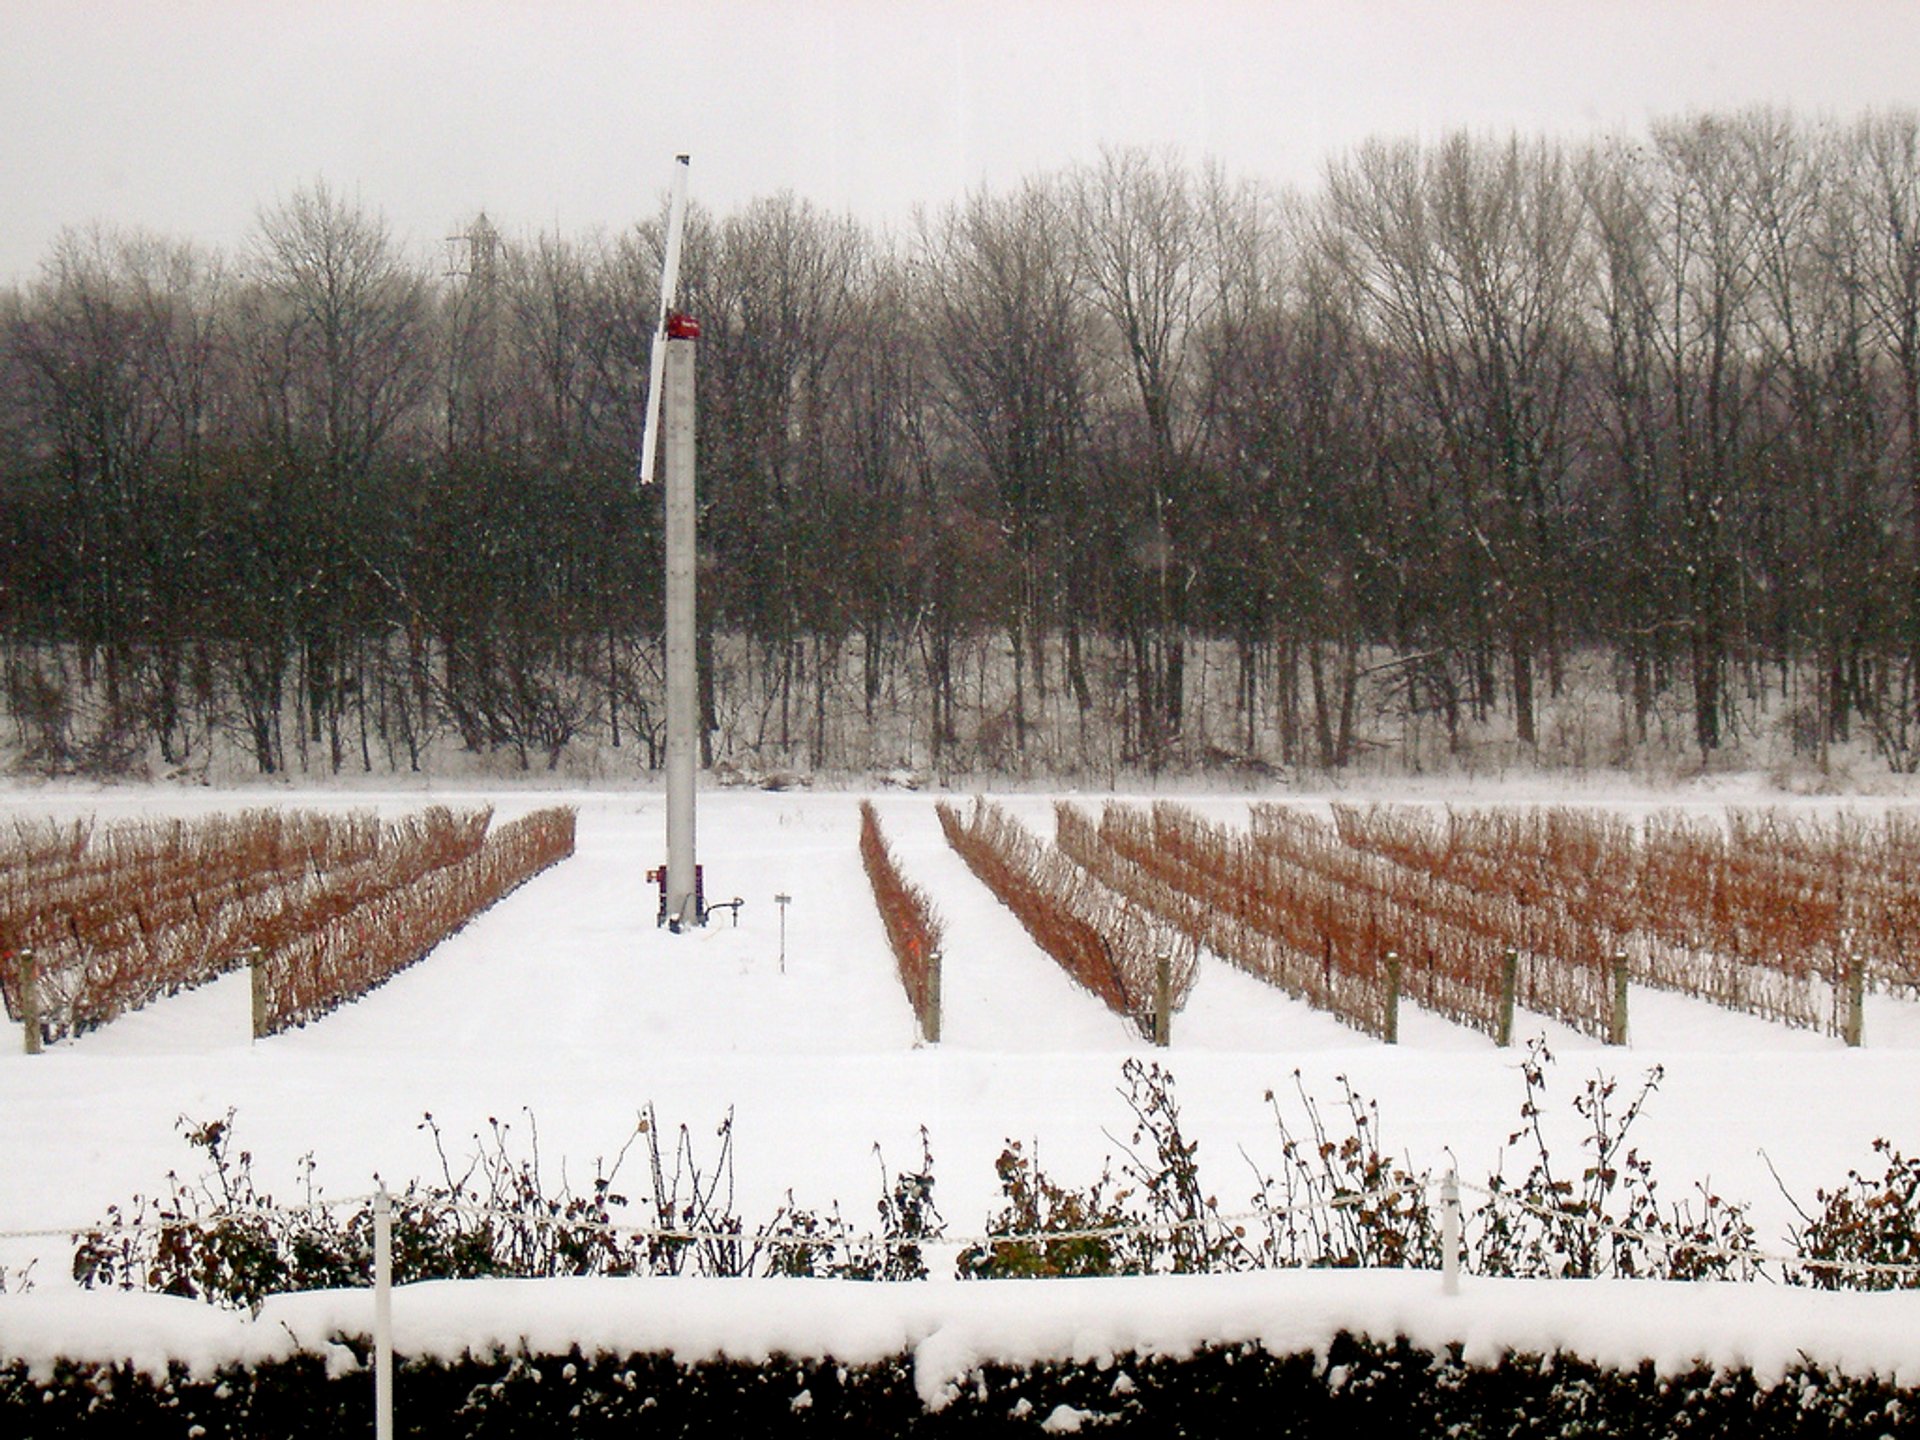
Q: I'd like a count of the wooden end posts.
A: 8